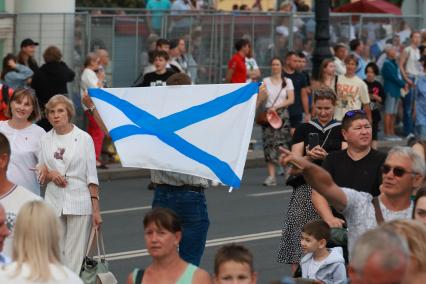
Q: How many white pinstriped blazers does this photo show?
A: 1